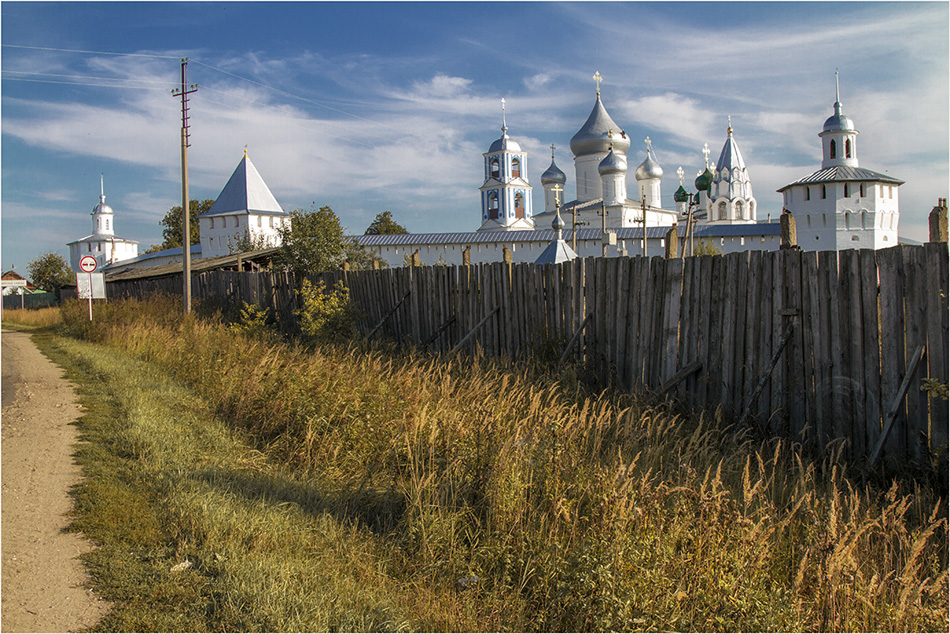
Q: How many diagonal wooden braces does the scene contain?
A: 7